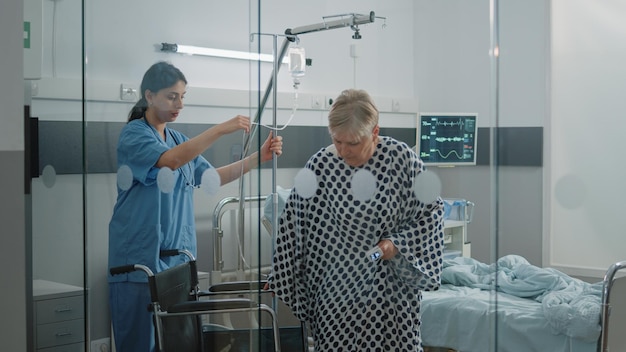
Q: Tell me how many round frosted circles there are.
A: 8